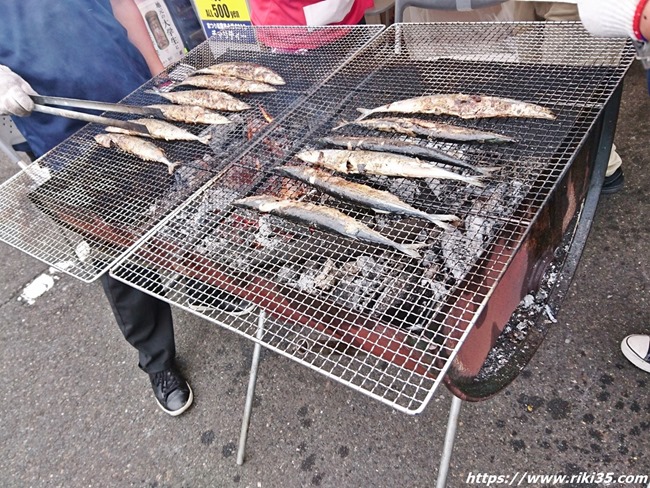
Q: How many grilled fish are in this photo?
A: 12